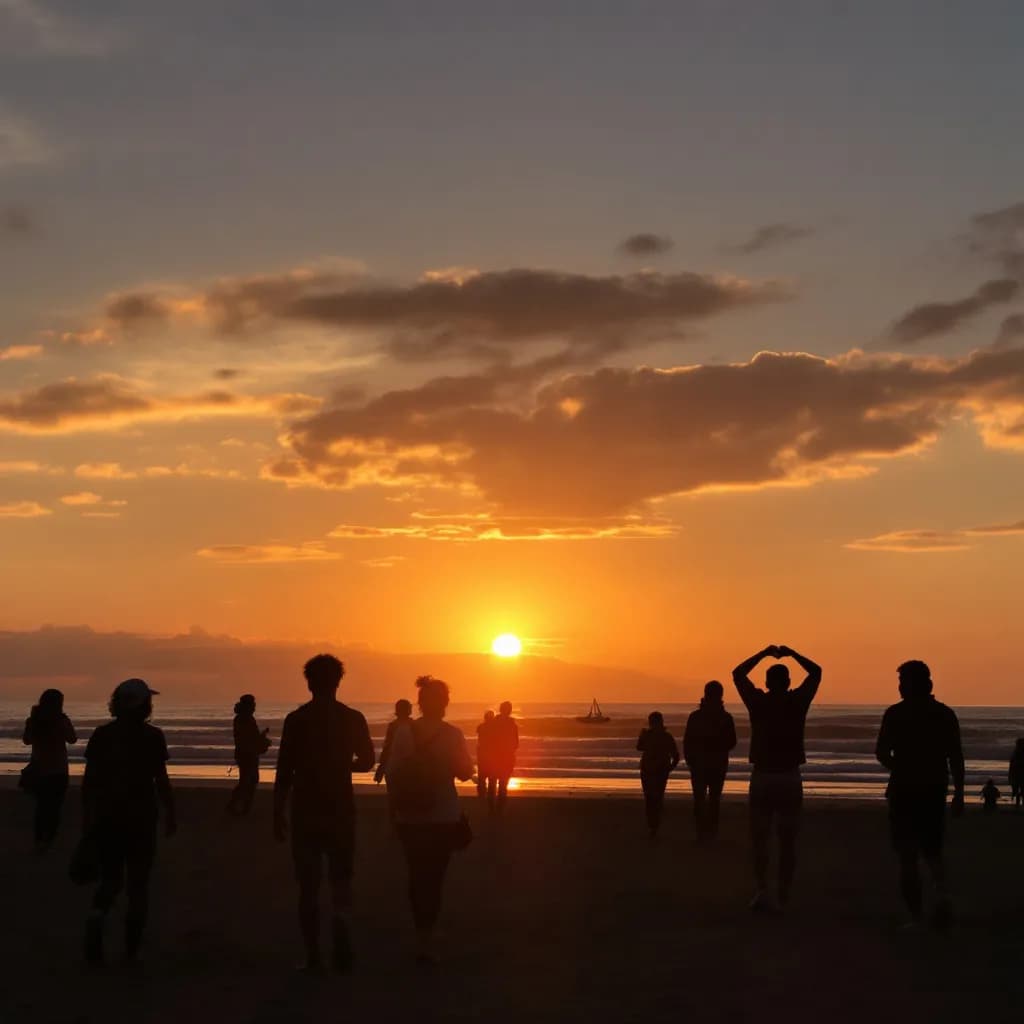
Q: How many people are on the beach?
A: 14